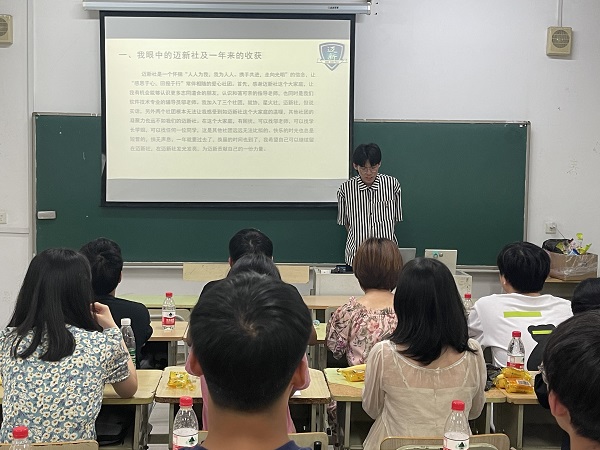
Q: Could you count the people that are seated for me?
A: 10